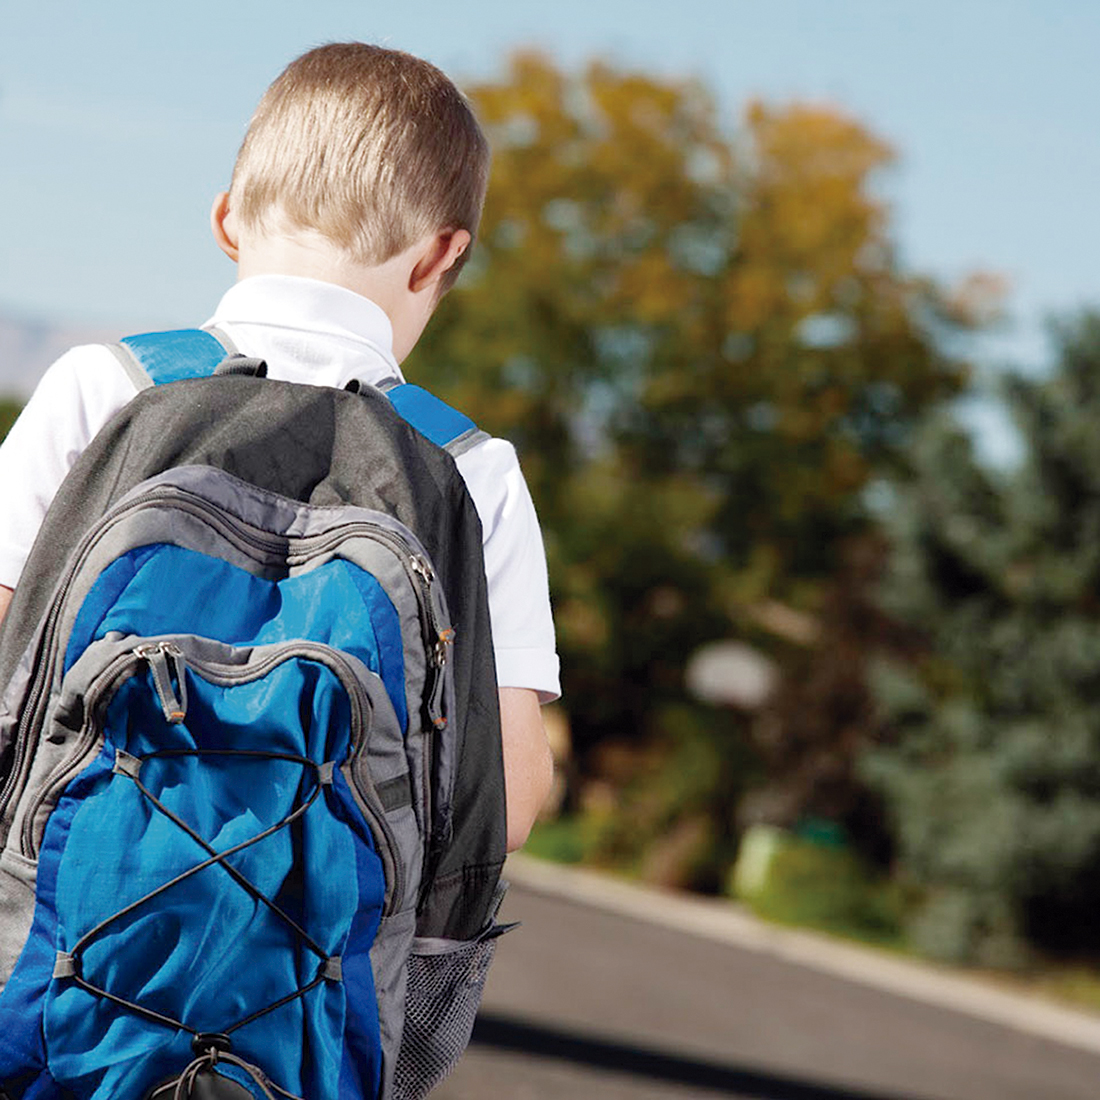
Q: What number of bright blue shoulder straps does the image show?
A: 2